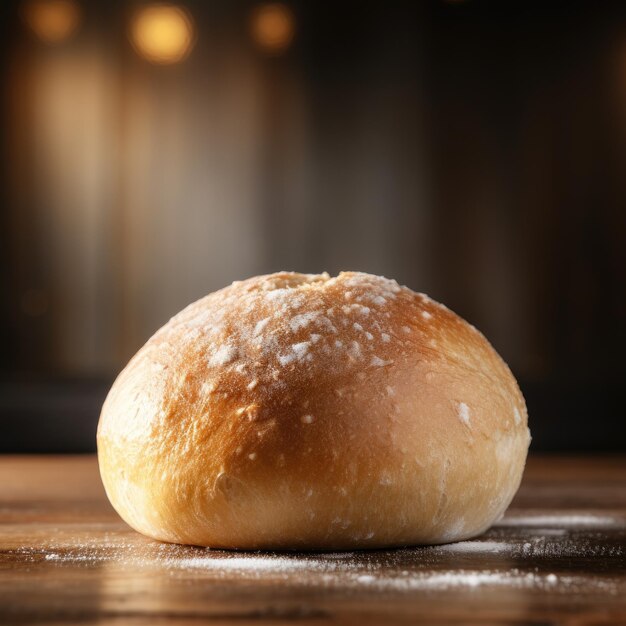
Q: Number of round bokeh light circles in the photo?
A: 3